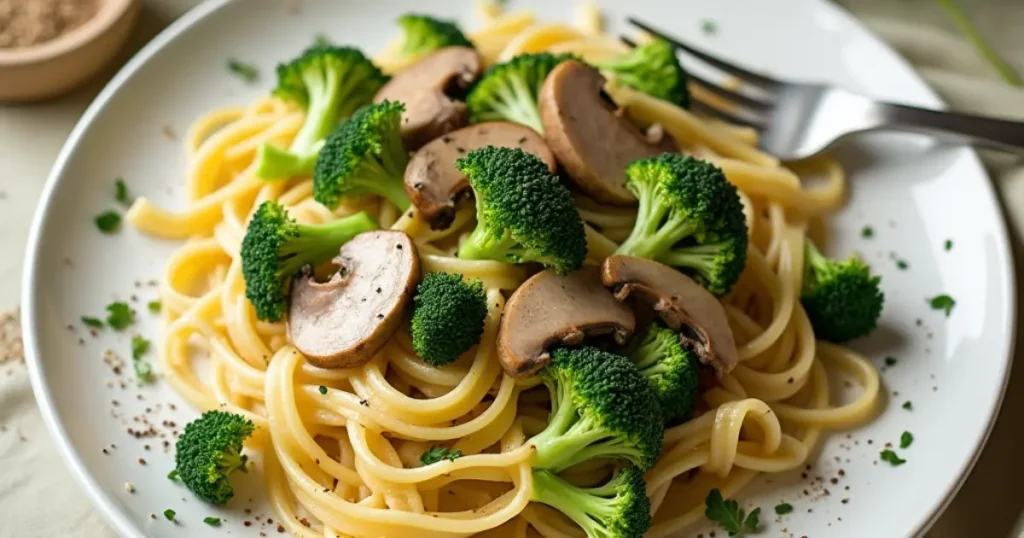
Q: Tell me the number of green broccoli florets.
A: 14